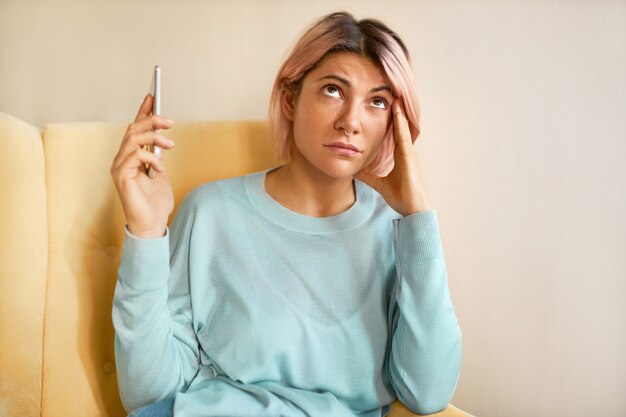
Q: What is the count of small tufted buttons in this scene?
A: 2